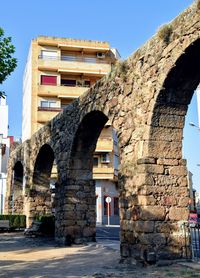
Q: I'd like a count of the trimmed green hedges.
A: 2